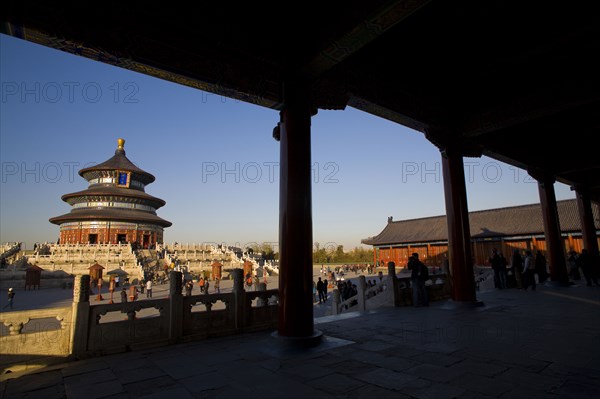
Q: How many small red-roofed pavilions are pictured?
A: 4